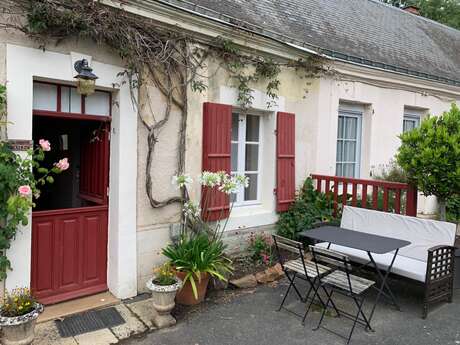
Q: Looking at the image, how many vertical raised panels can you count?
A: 3